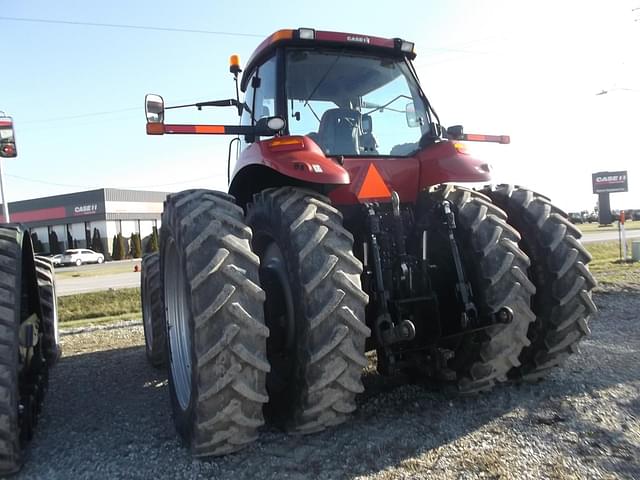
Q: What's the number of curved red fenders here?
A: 2